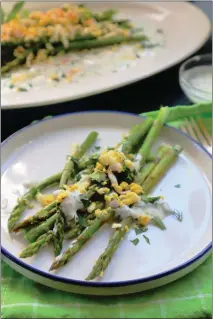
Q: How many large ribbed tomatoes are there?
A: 0